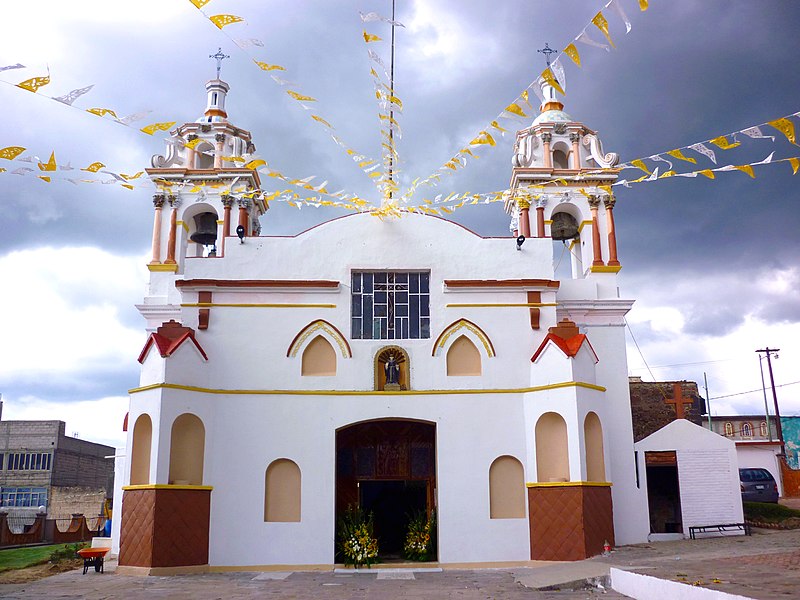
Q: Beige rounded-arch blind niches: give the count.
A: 6